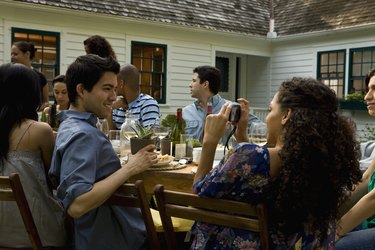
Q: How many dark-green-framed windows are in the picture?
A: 4